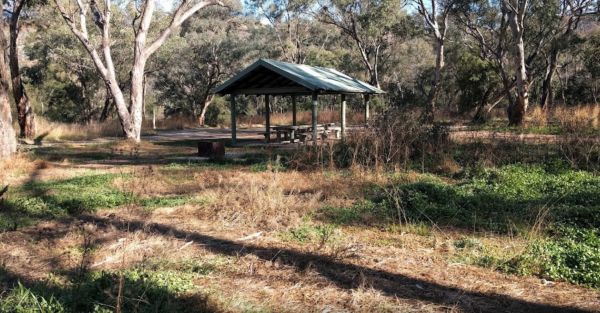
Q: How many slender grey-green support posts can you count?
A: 6